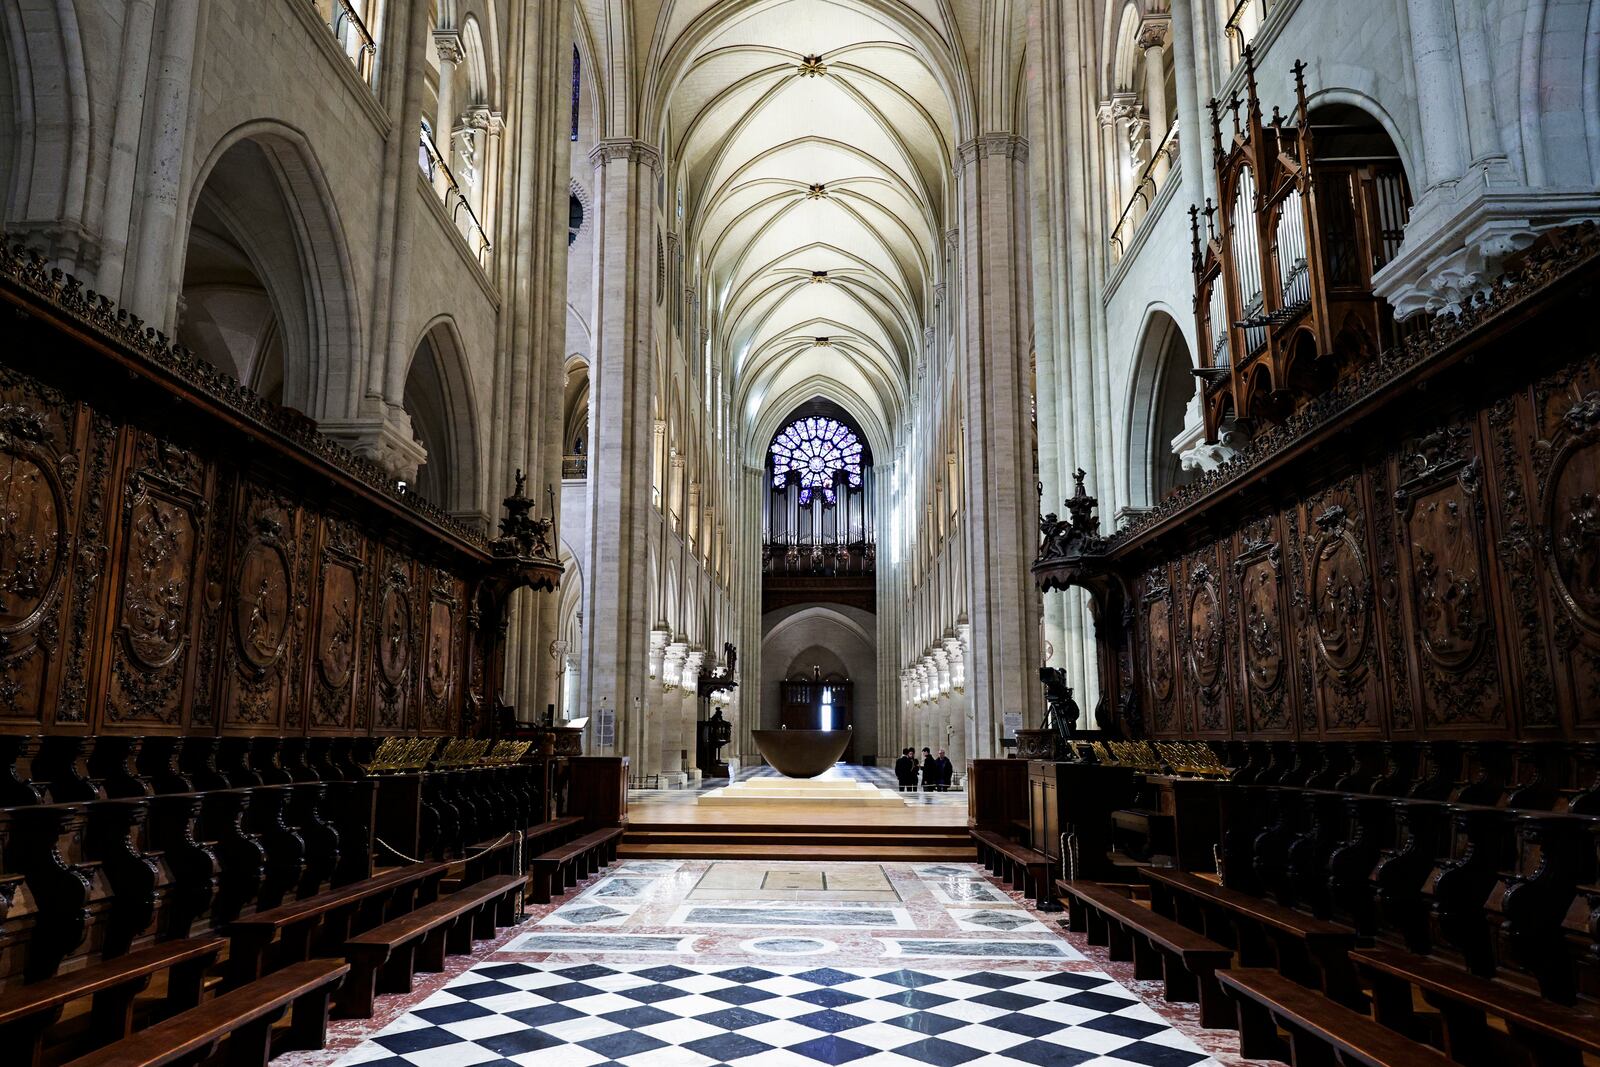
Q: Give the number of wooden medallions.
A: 12